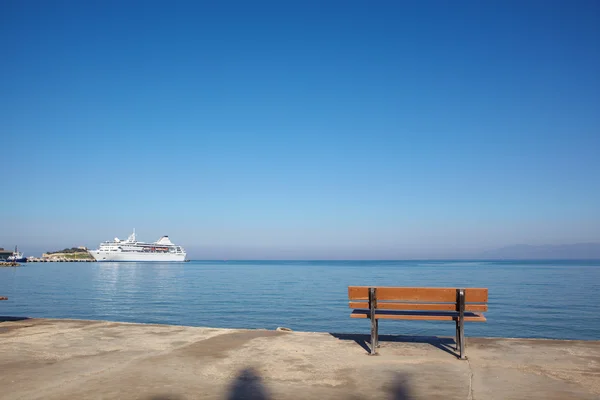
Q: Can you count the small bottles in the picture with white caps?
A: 0